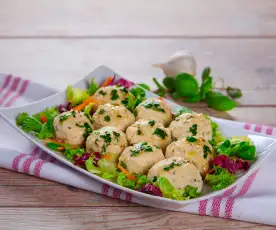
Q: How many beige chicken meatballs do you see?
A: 10